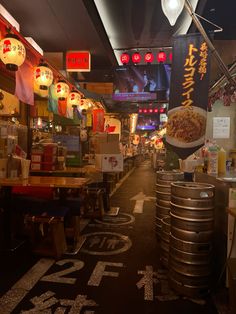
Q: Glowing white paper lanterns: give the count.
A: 5